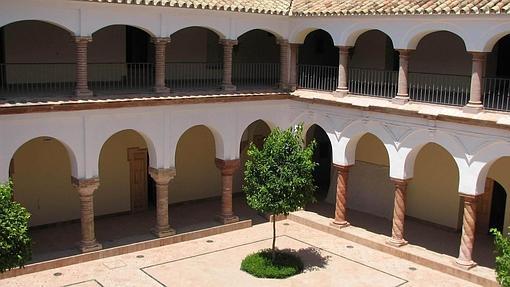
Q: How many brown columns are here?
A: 13